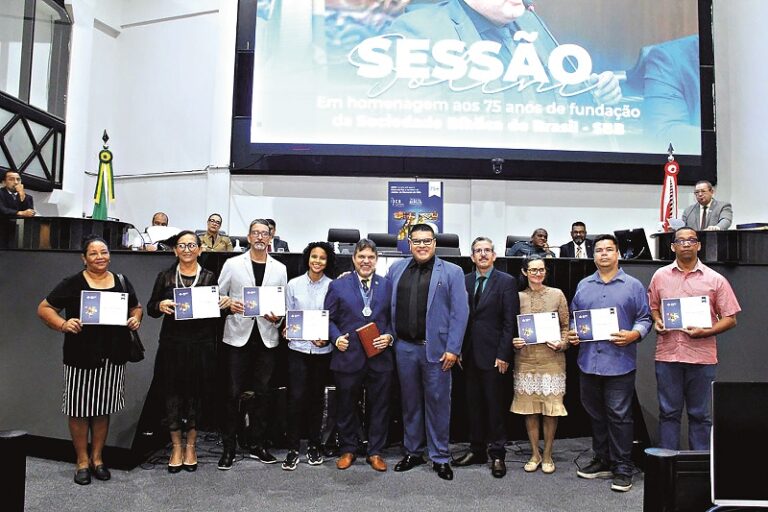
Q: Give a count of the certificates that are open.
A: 7